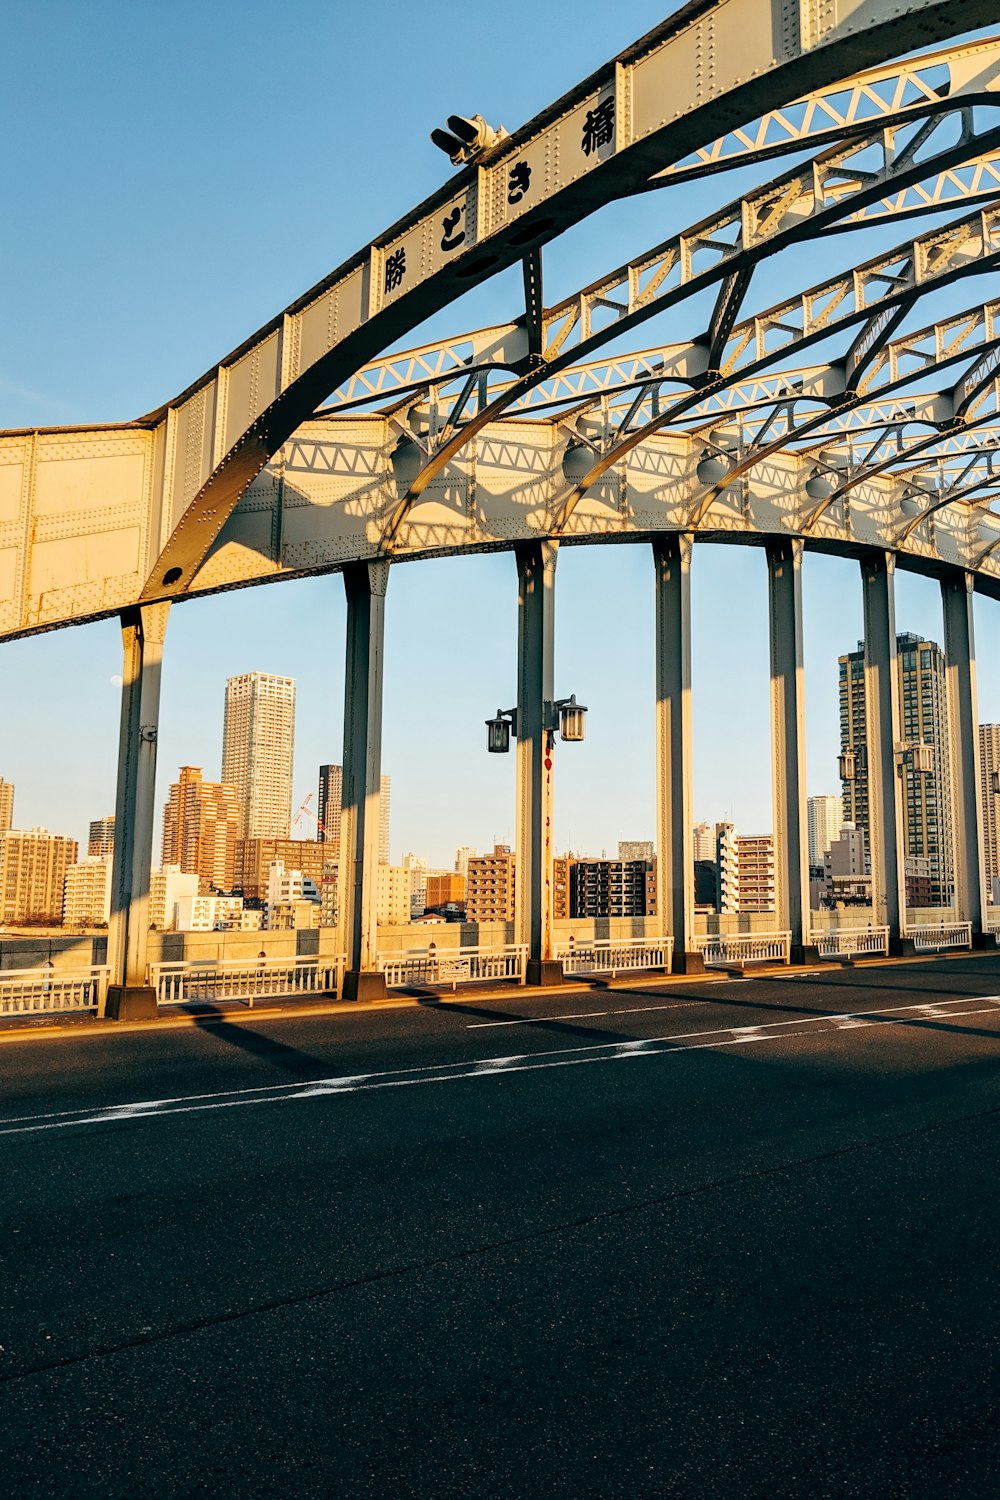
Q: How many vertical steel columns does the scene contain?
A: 7